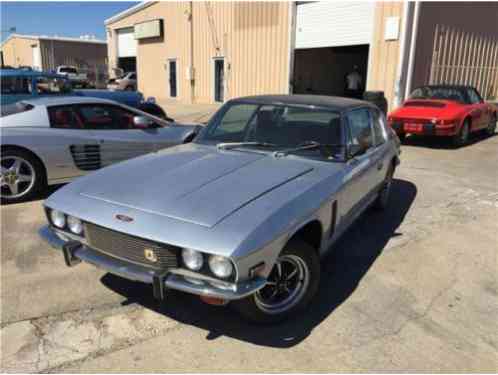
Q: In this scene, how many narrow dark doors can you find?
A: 2